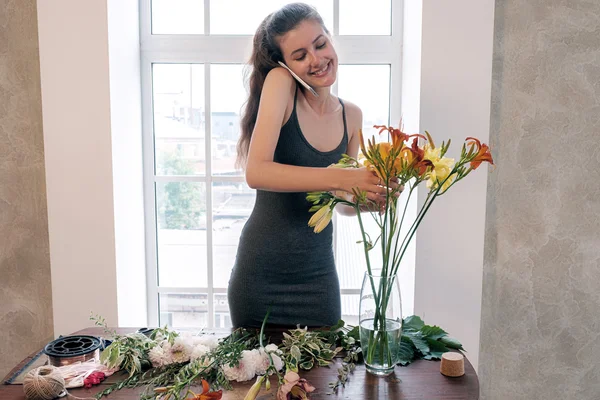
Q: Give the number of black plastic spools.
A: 1